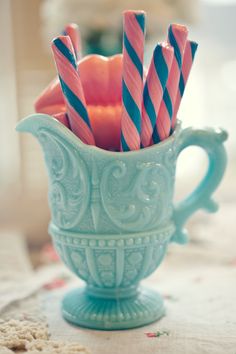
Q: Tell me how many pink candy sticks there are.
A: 6